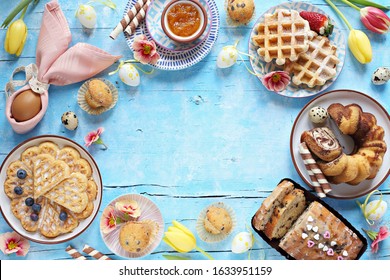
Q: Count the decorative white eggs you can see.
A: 5